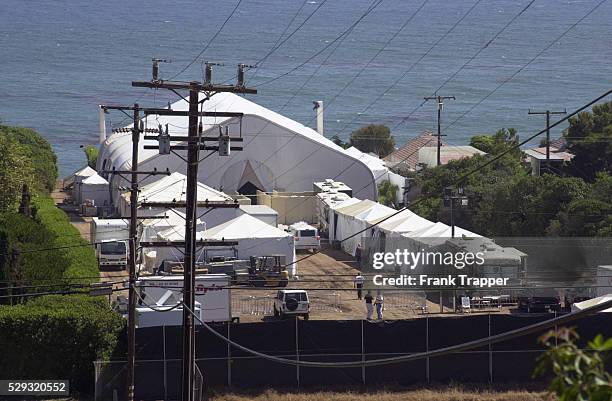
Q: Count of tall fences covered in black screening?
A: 1